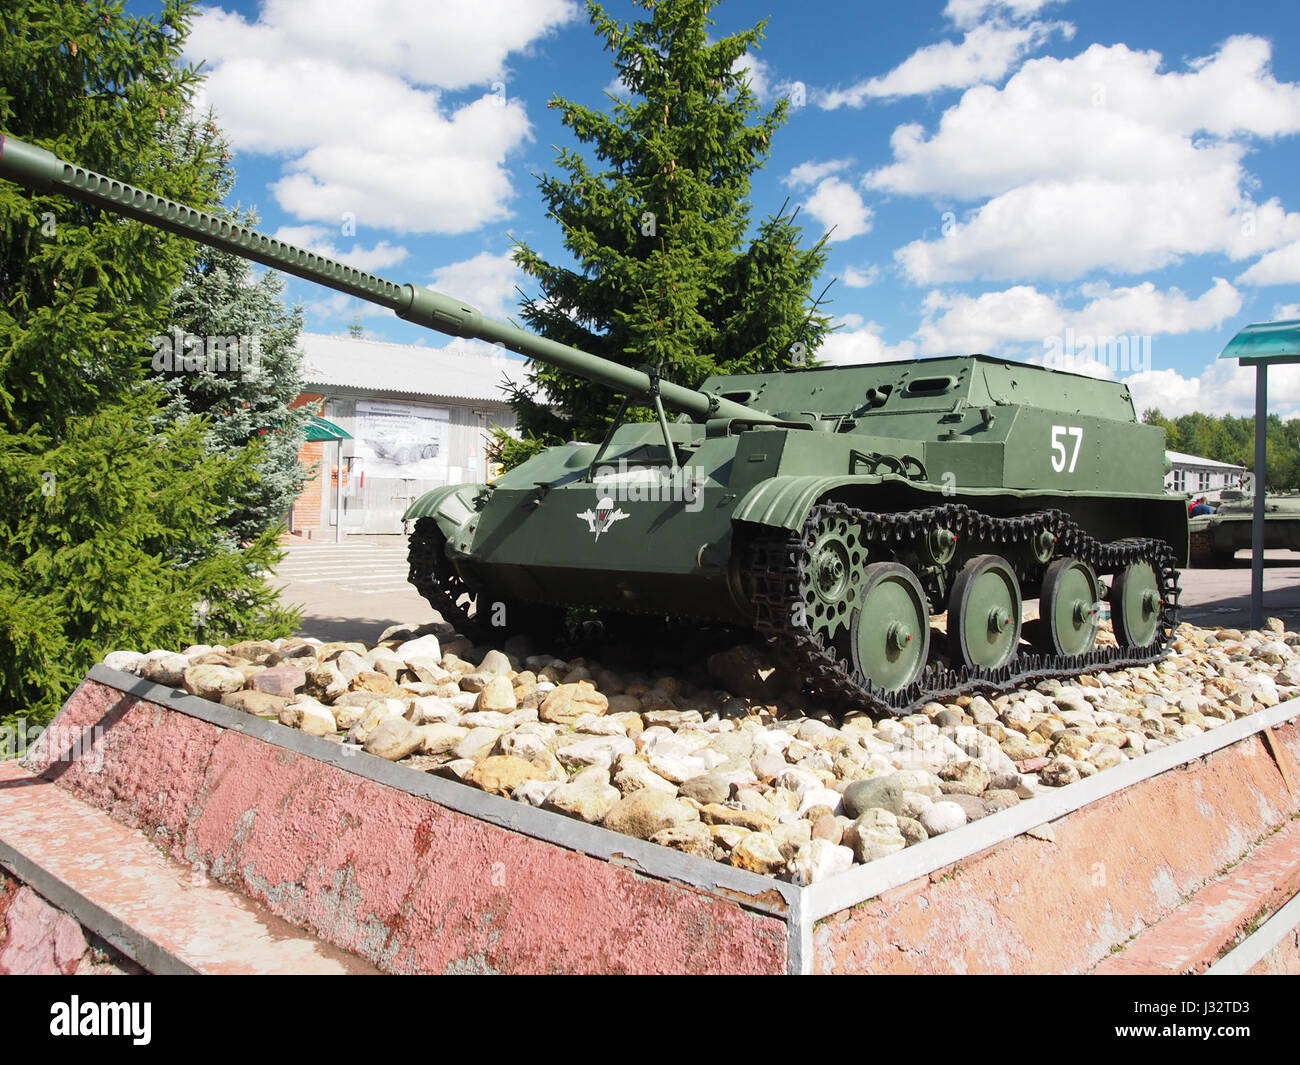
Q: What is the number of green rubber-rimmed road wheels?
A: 4